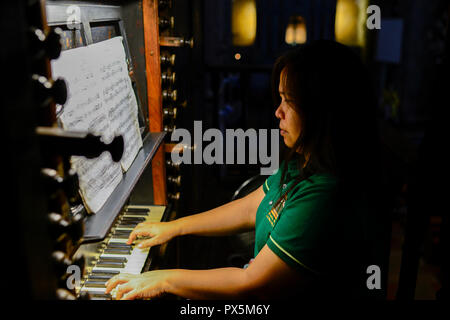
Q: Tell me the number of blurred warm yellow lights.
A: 3